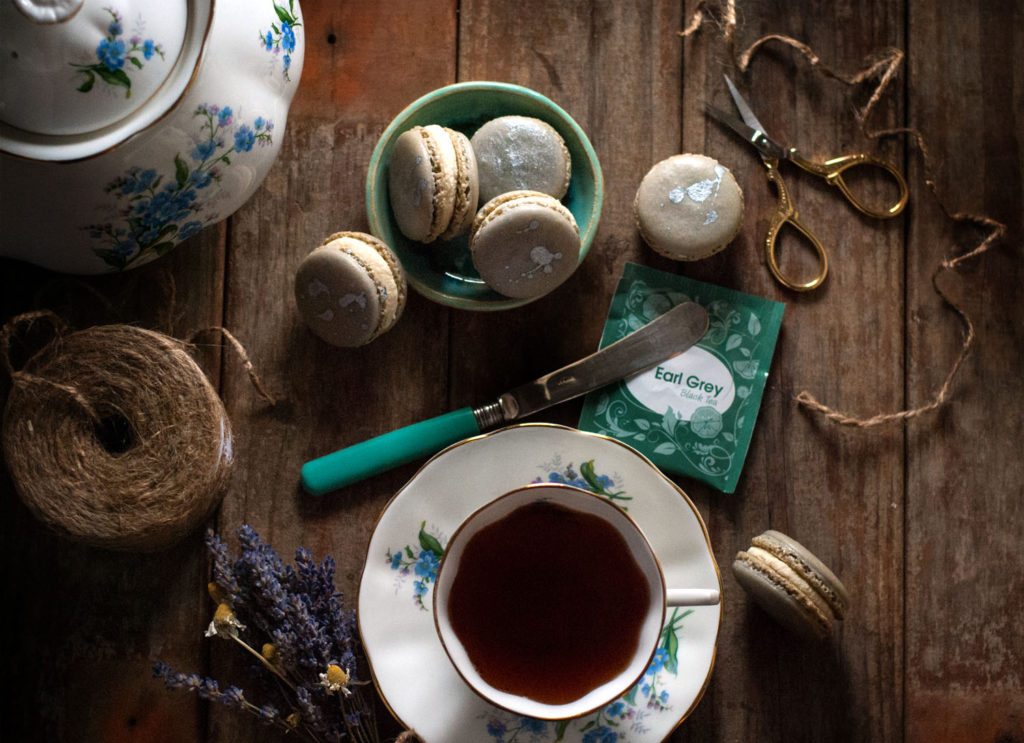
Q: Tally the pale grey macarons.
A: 6